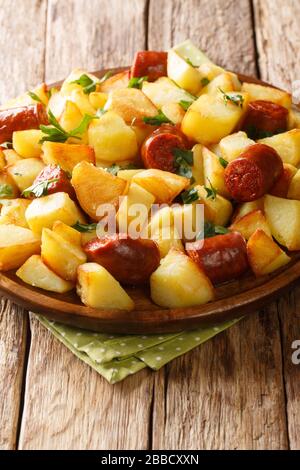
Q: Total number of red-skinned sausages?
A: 8